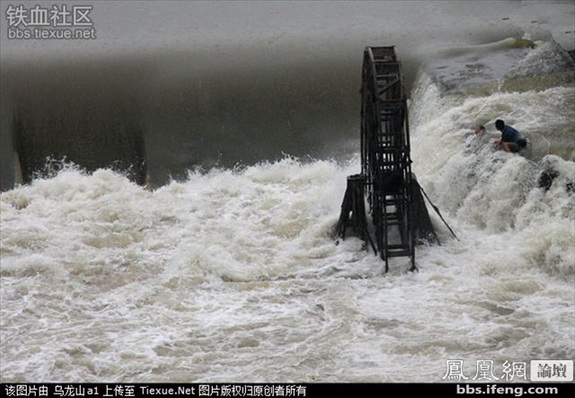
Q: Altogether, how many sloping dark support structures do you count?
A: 2